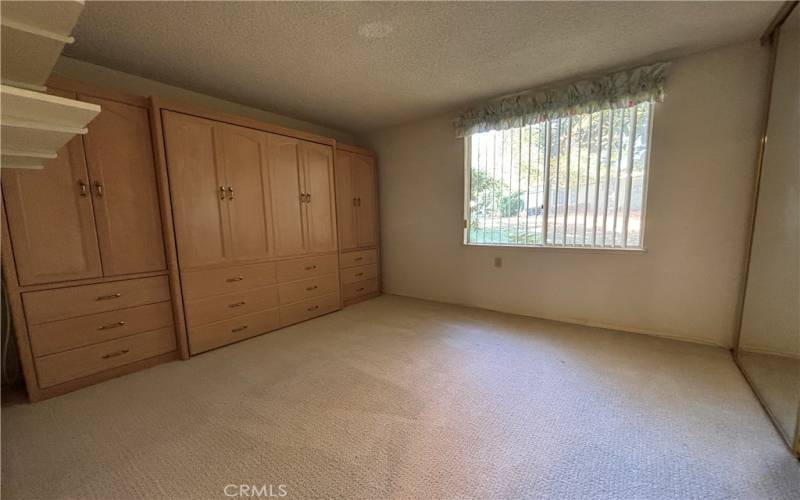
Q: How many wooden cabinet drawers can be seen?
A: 12